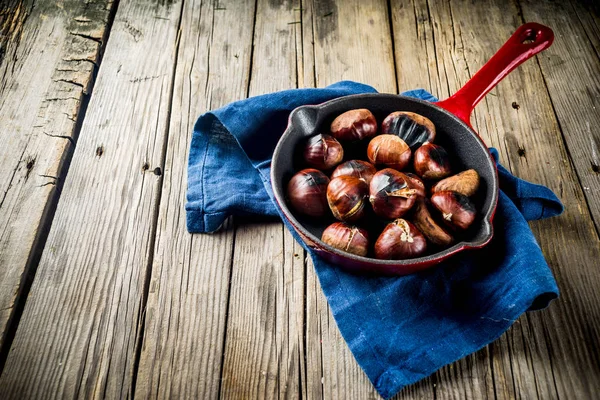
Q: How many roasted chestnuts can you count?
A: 15